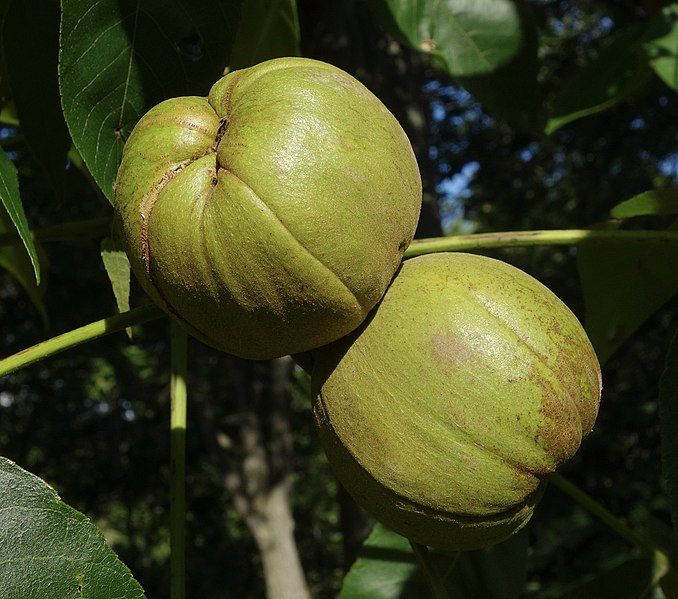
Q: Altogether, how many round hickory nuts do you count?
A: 2